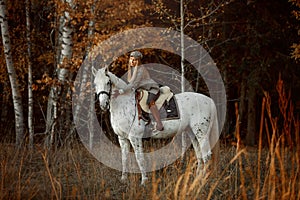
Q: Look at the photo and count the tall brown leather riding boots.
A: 1